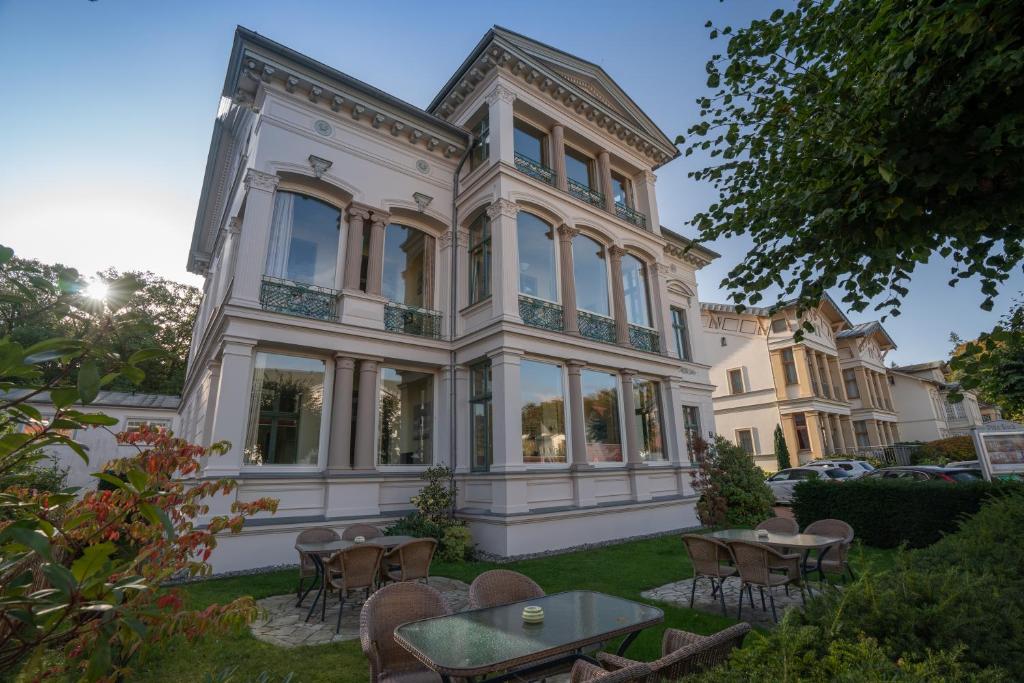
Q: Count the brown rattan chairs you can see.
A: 12